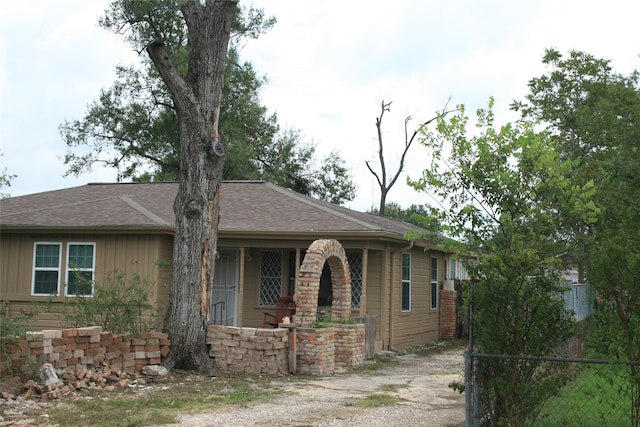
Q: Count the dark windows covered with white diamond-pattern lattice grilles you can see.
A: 2